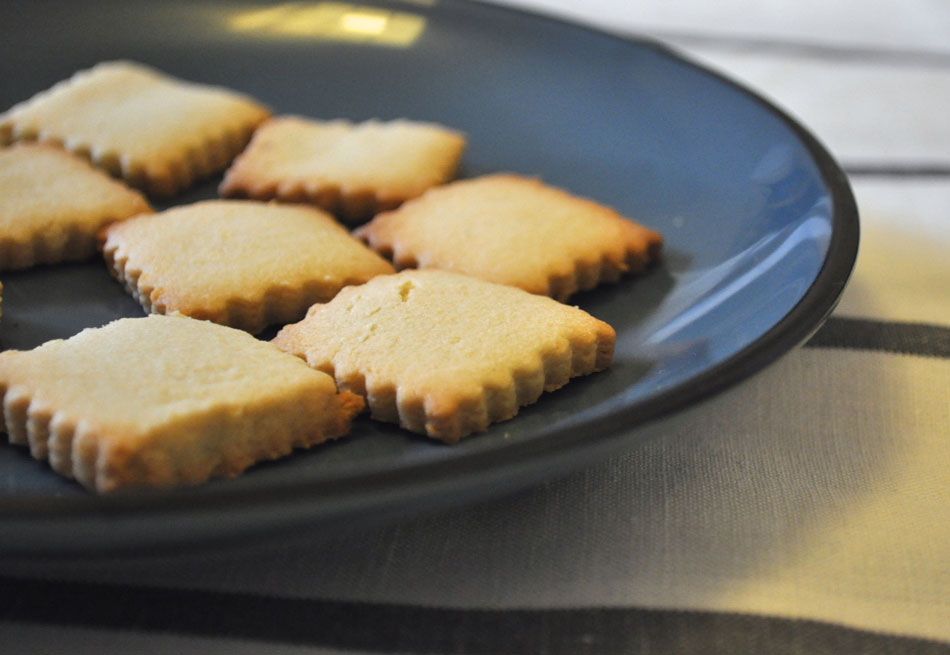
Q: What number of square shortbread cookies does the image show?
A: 7